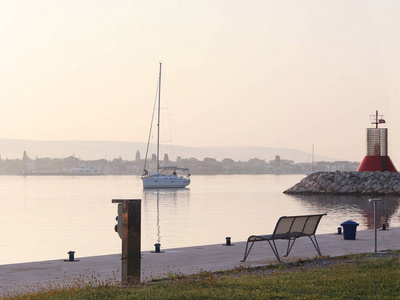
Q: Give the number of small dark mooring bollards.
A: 5